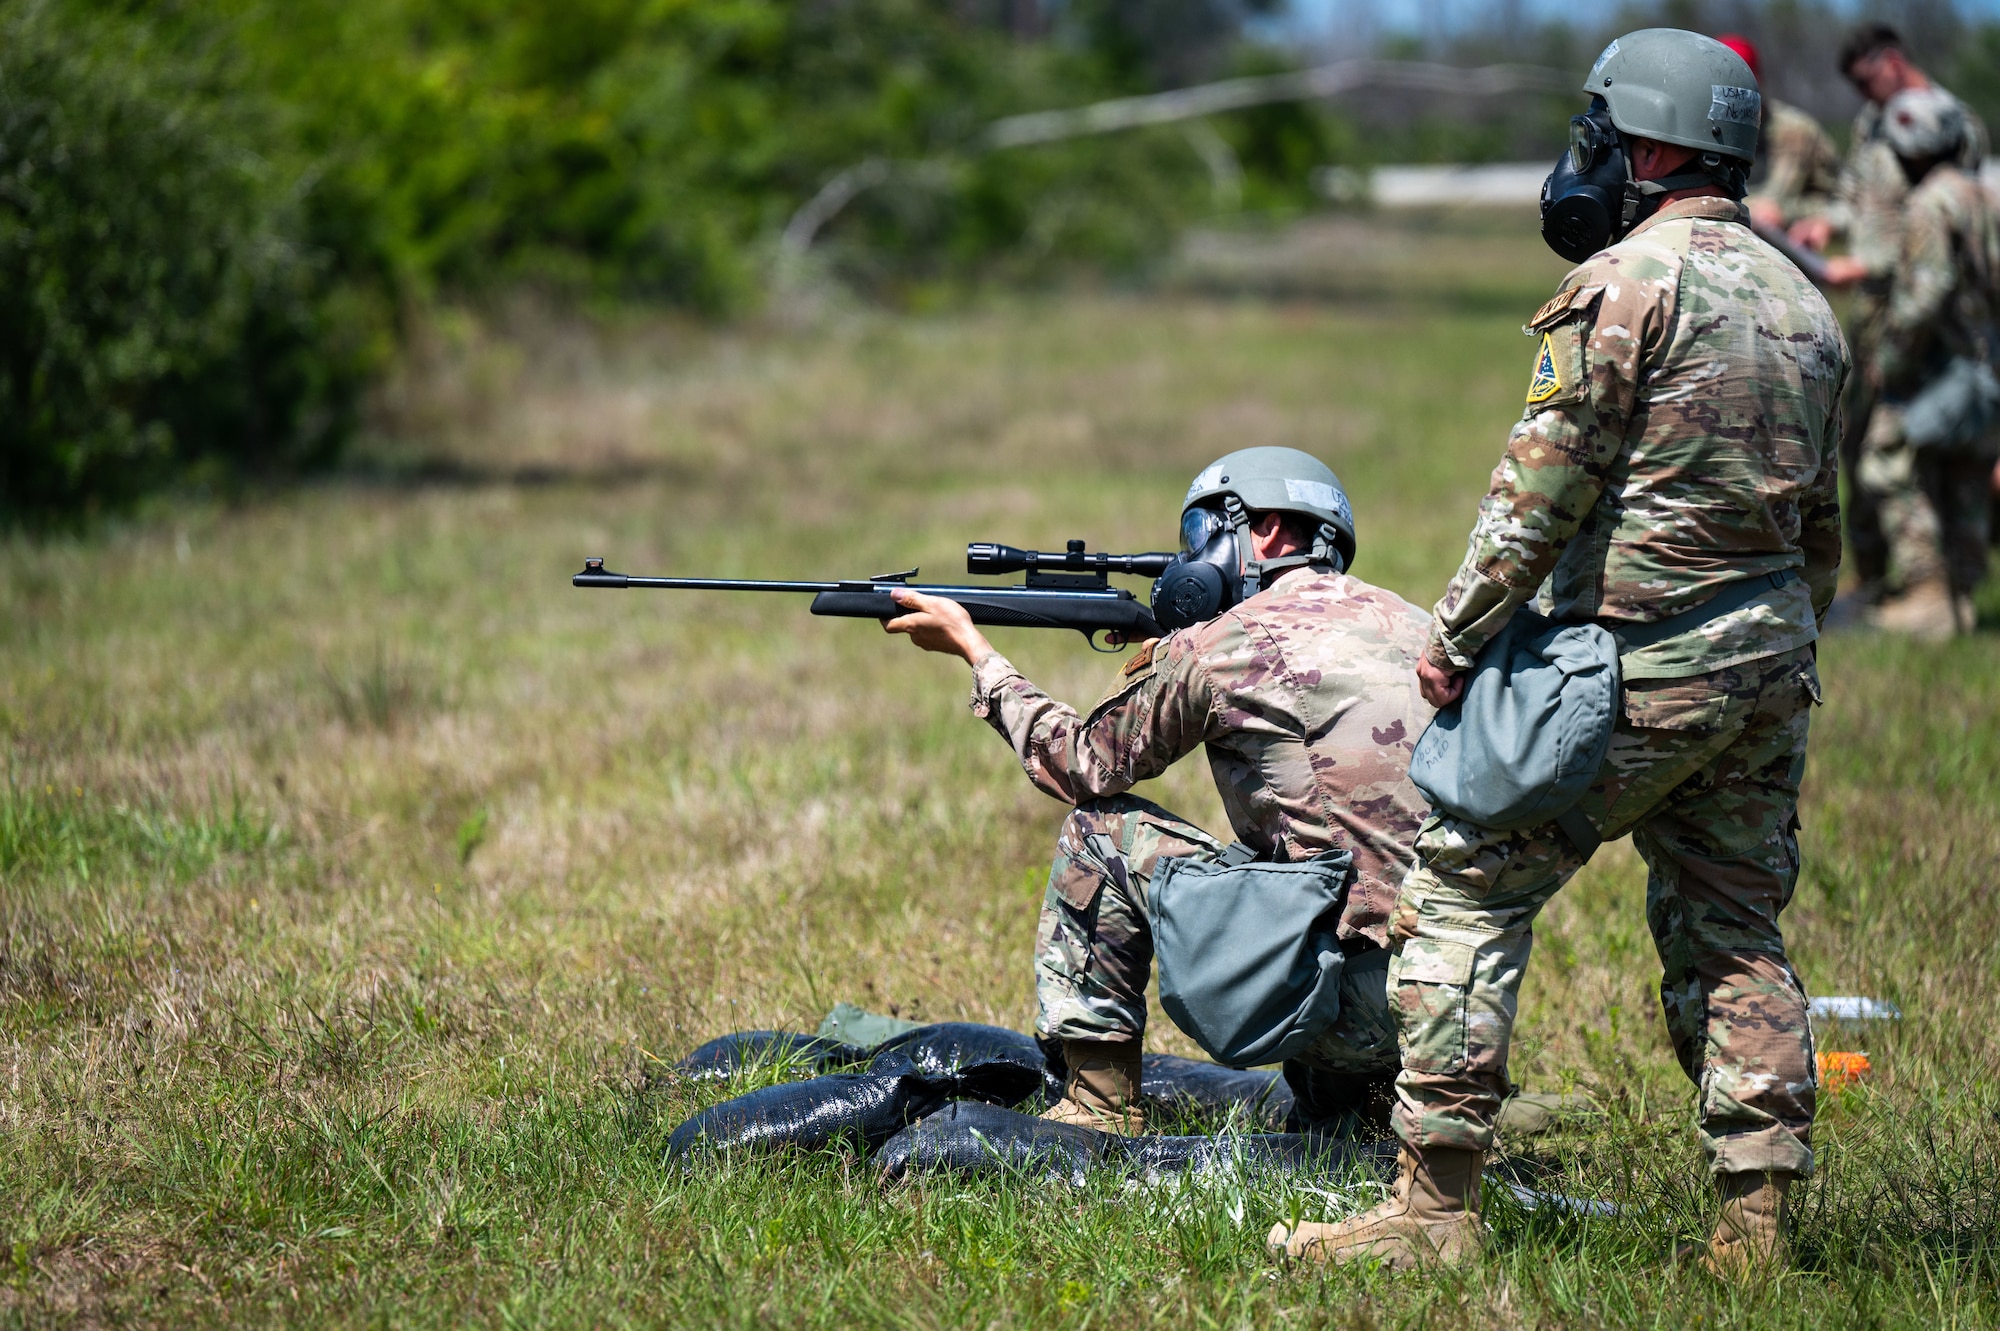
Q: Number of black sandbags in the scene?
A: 6